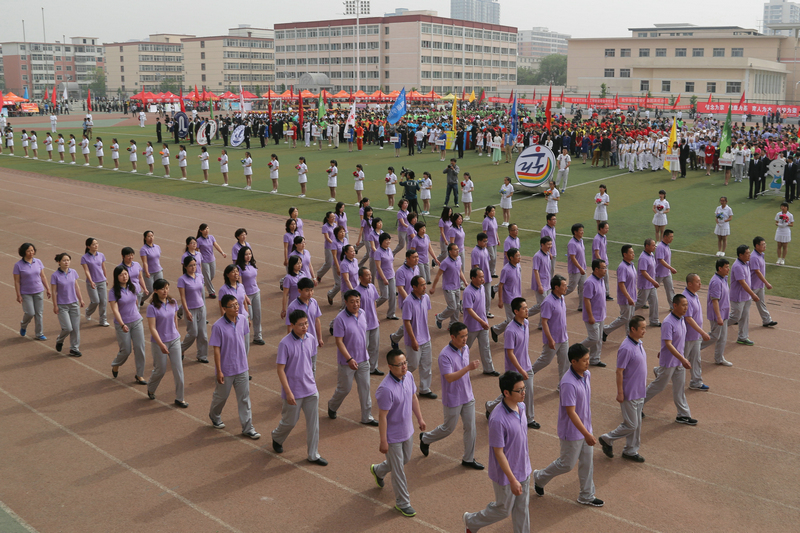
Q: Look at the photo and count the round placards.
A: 4